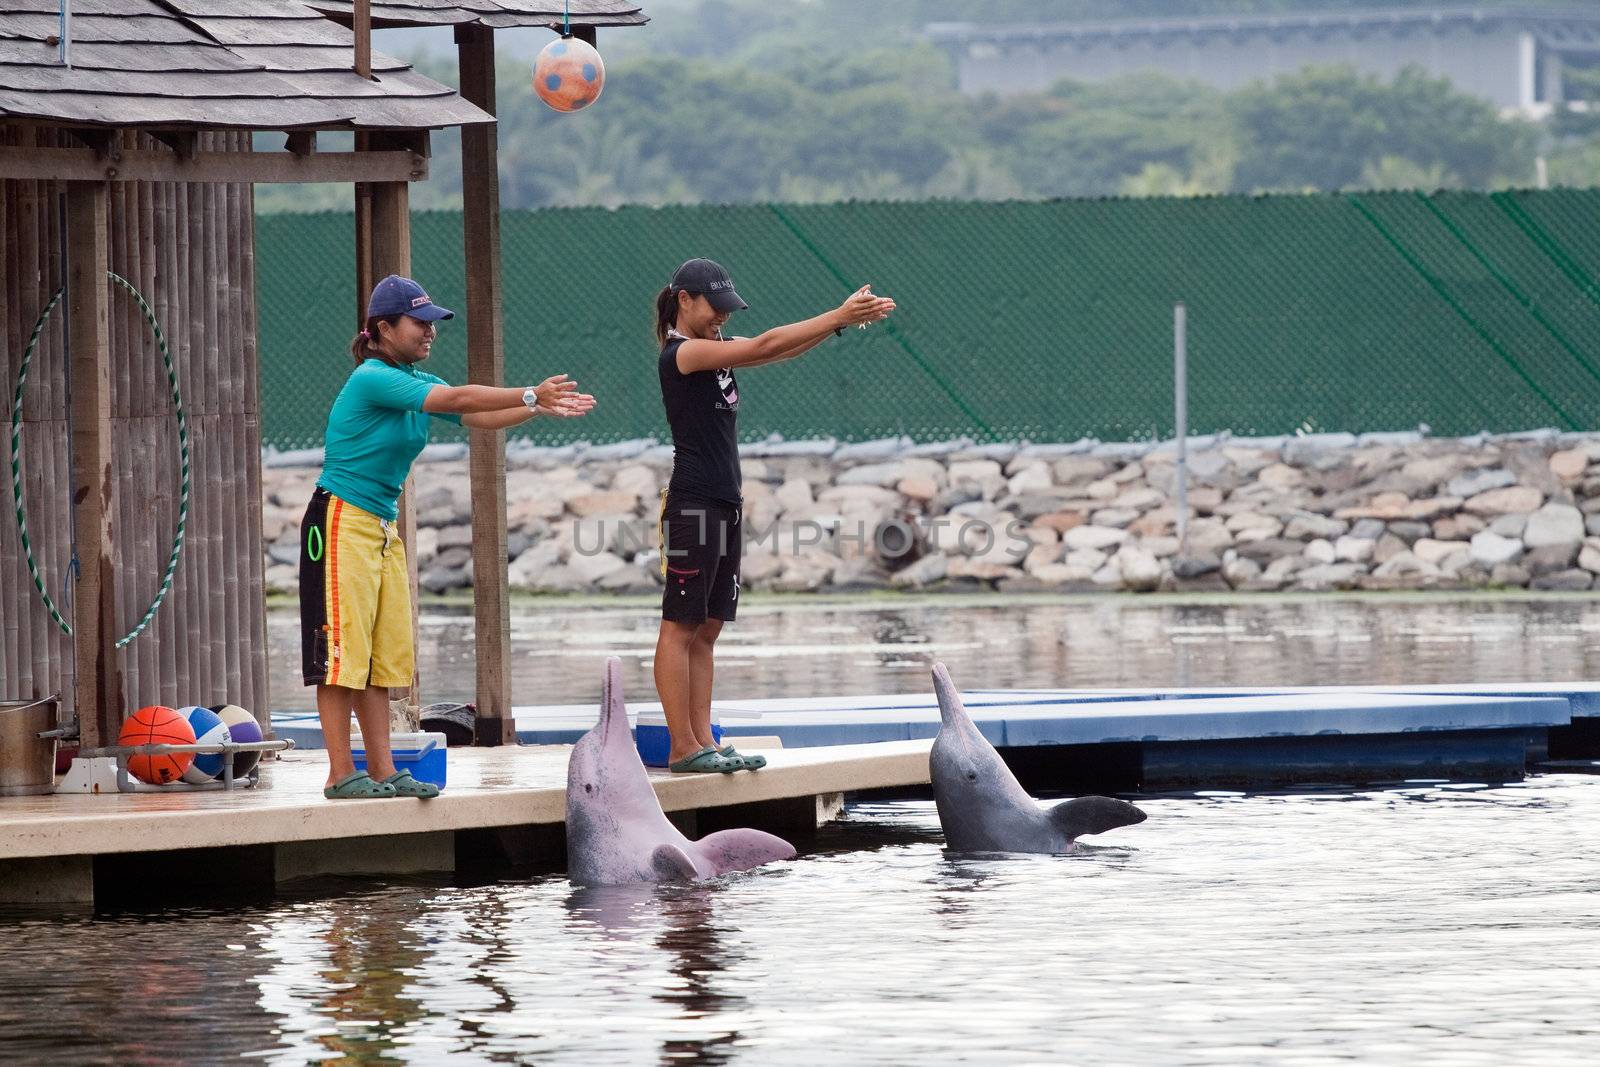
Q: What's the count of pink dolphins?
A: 1